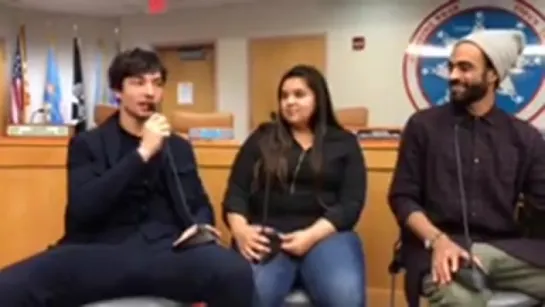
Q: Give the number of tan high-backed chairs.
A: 3